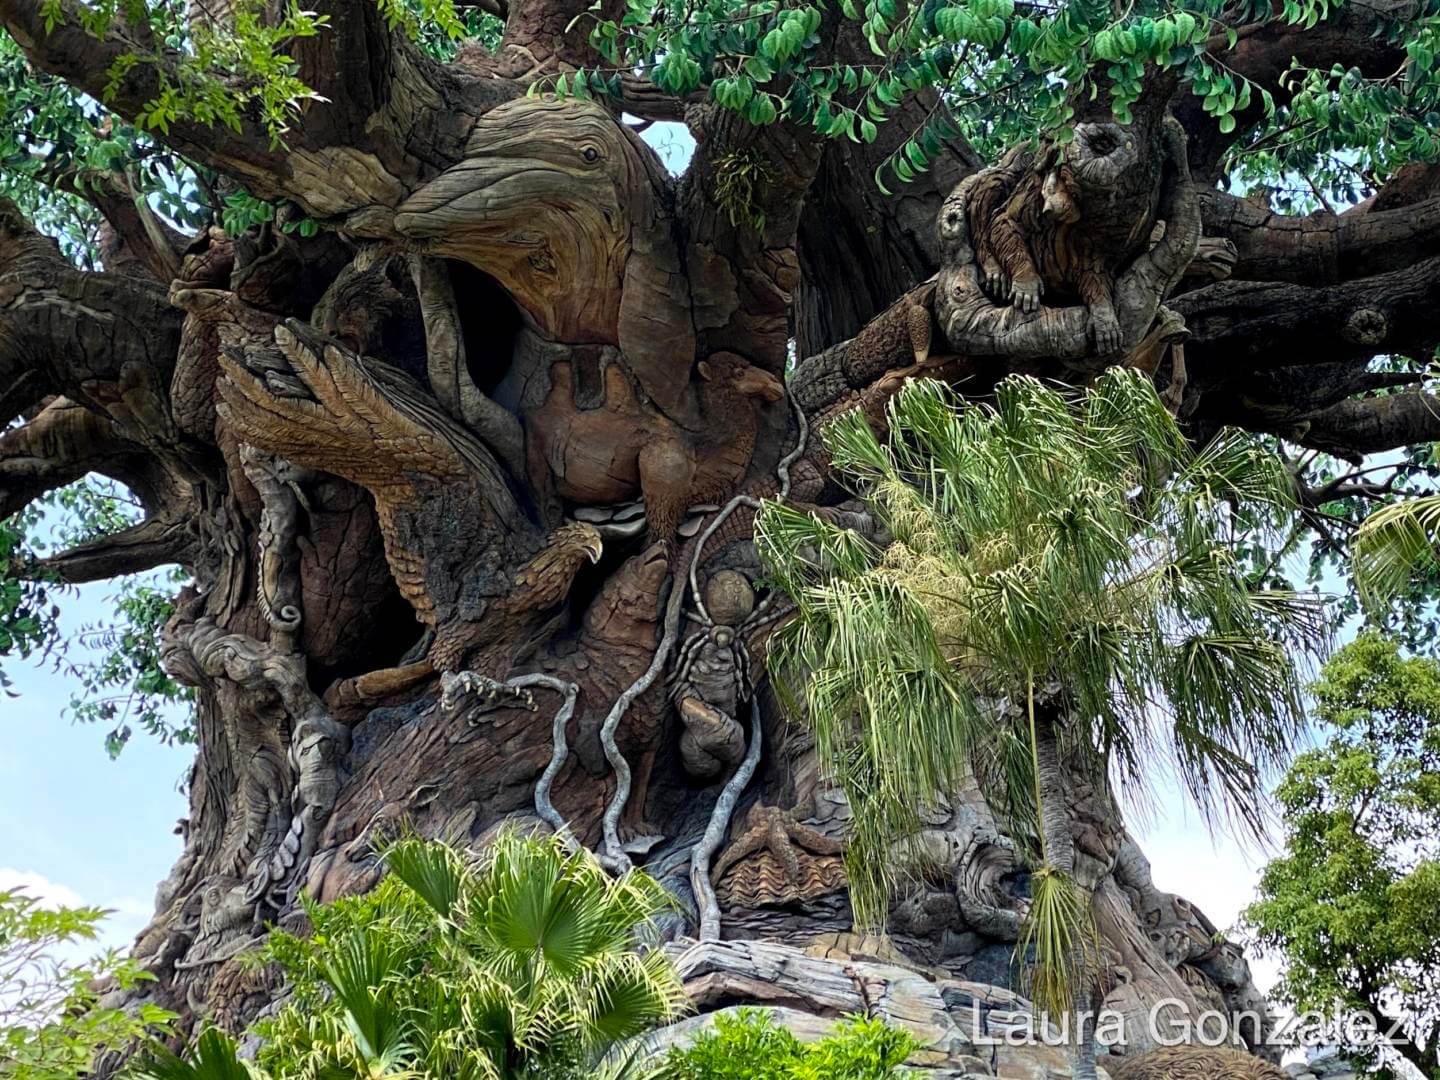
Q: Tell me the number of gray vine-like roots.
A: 3